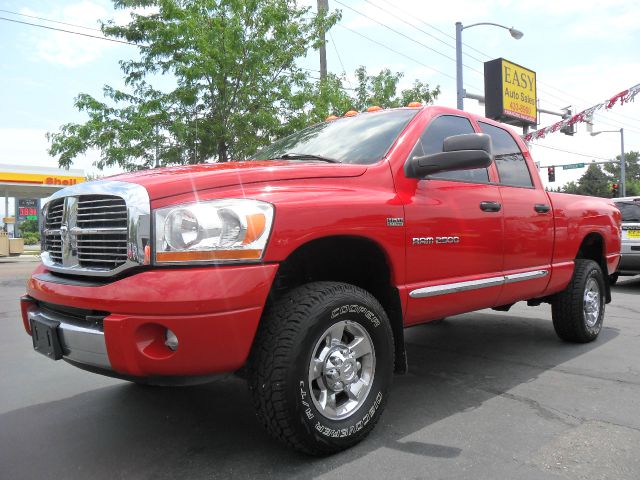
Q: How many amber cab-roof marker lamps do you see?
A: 4